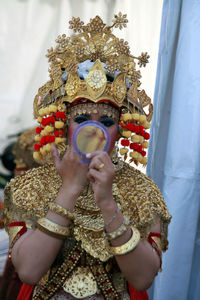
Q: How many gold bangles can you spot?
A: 4